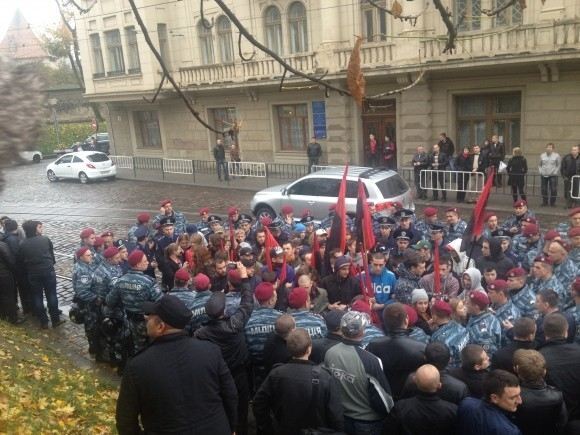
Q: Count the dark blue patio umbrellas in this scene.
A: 0